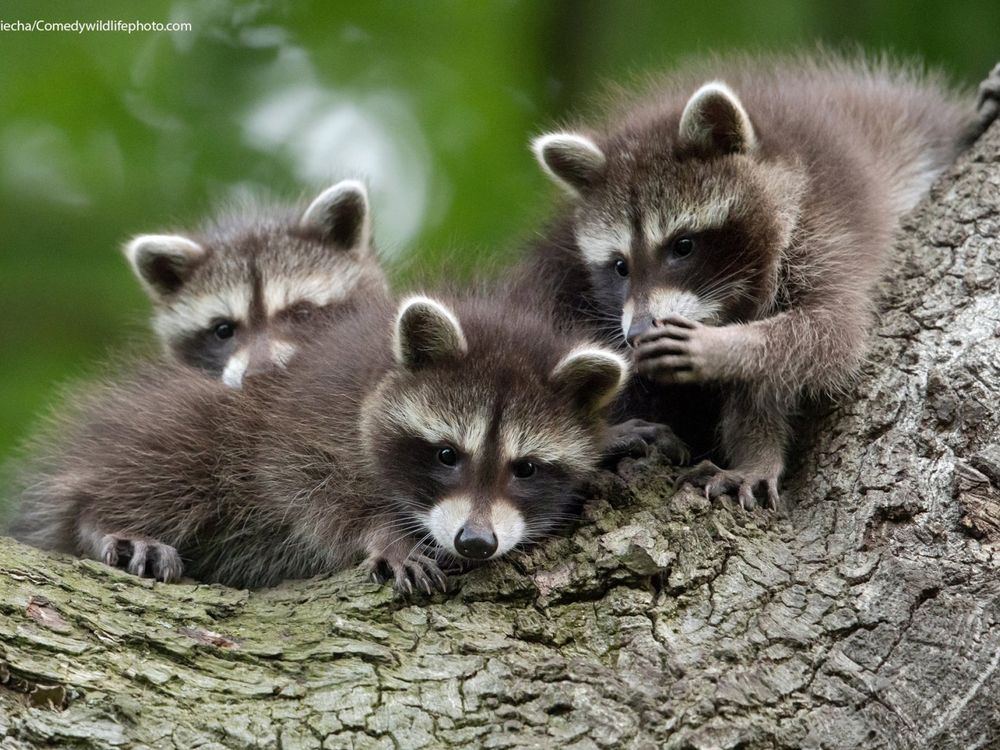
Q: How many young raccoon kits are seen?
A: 3